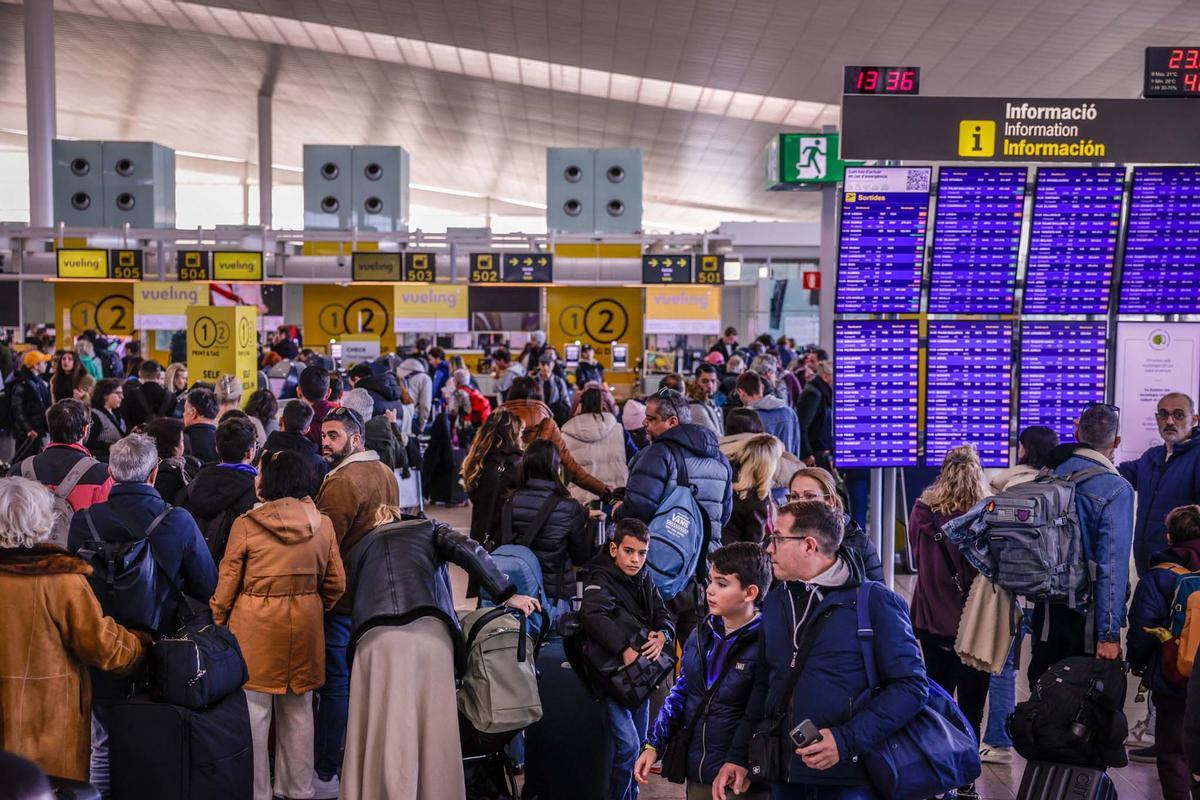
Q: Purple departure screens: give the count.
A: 7